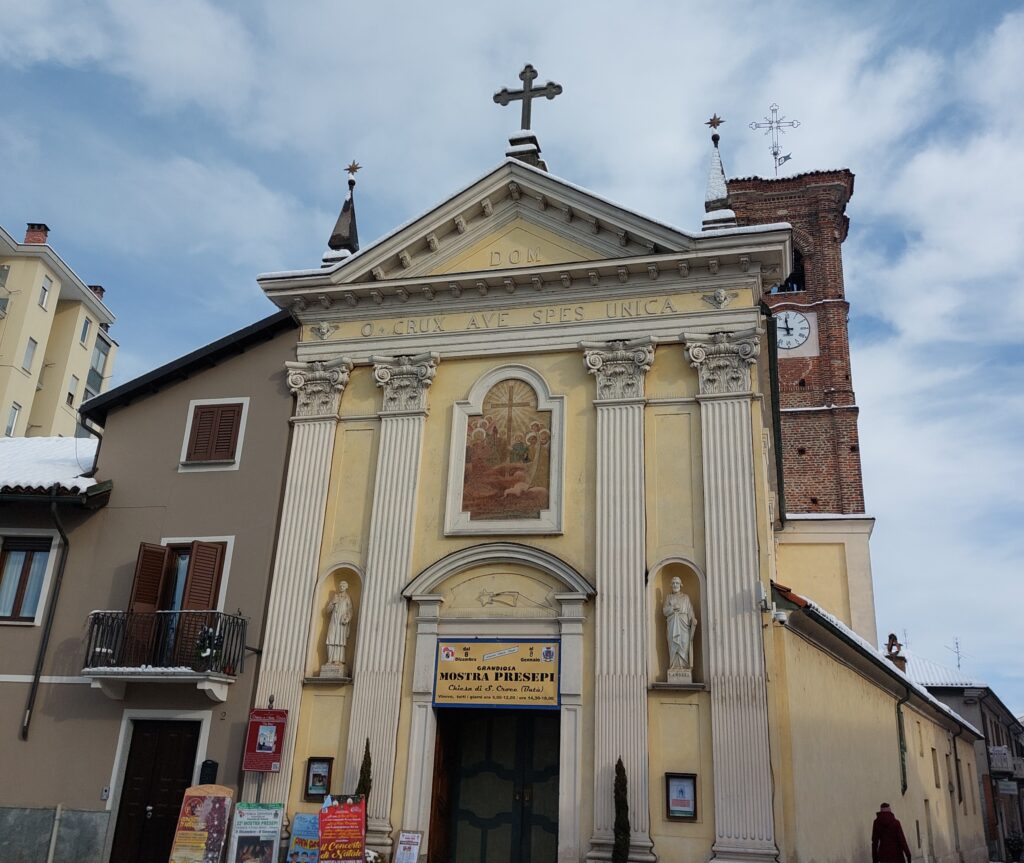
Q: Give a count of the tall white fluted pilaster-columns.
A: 4